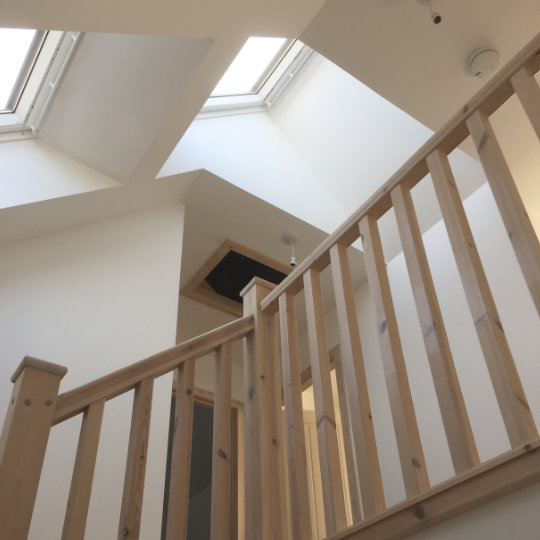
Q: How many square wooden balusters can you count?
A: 12